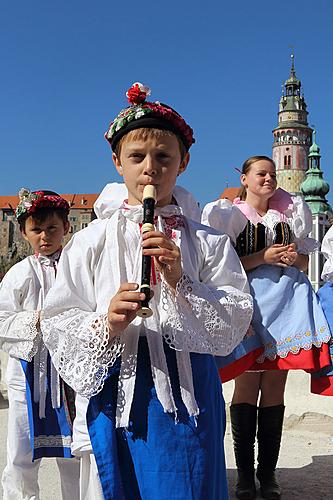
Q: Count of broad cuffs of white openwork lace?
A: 3